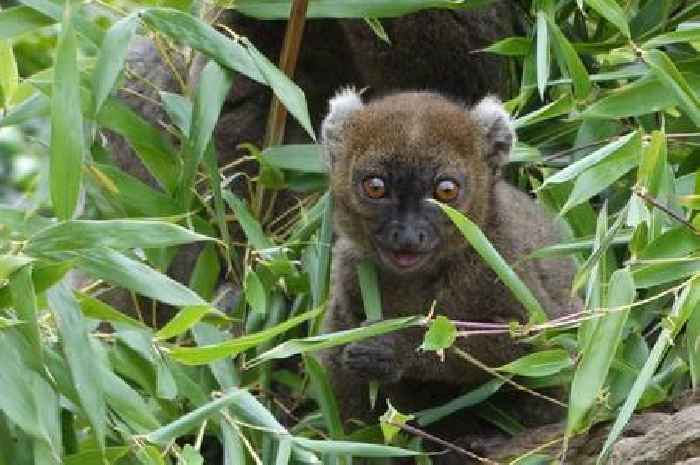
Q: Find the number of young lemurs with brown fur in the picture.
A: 1